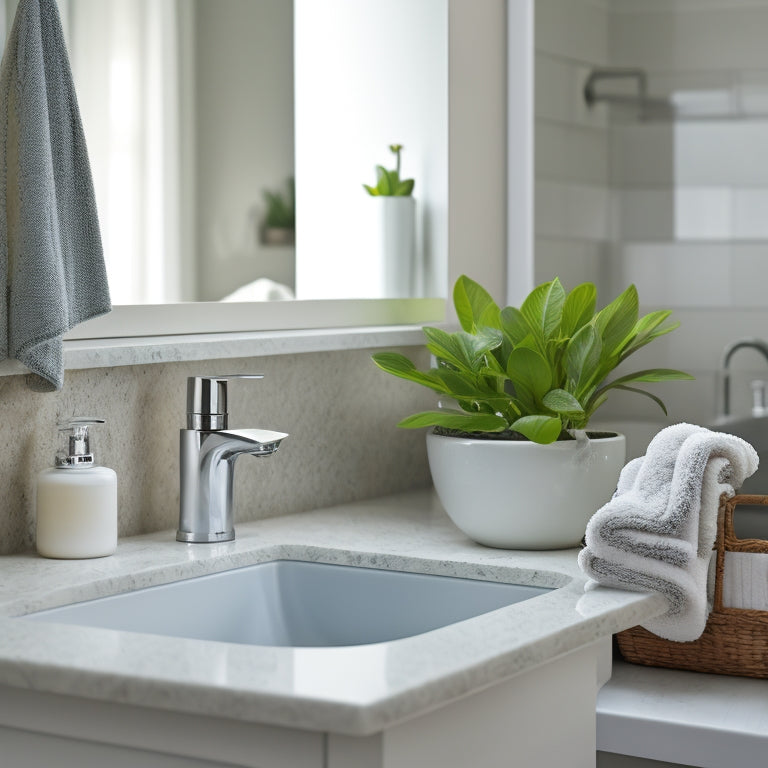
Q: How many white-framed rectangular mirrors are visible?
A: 1